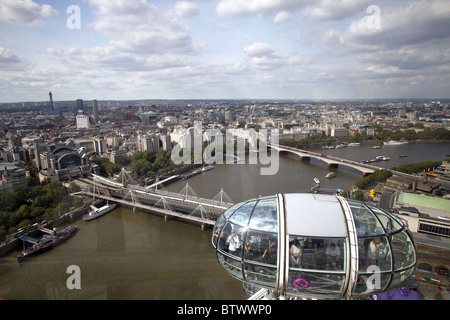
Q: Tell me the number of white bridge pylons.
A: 8